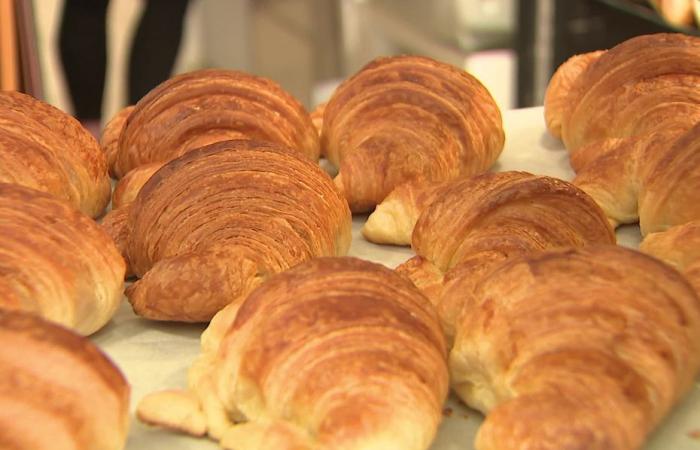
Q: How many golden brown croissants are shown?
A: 11